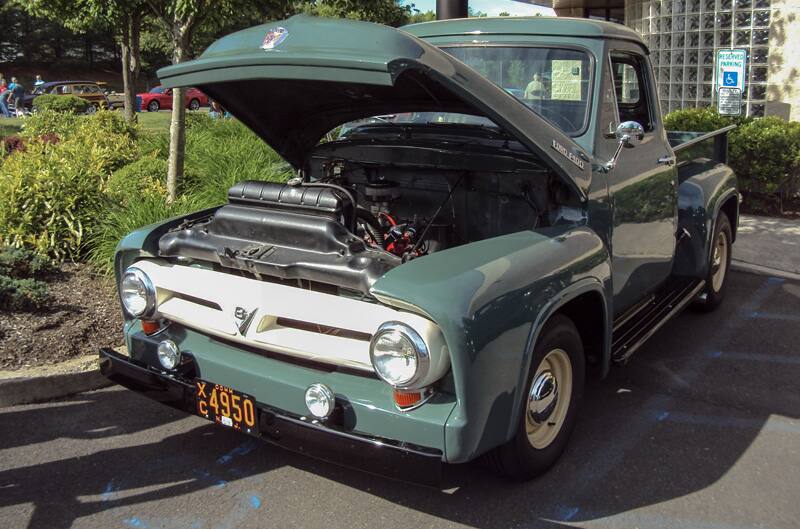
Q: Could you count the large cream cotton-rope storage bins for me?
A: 0